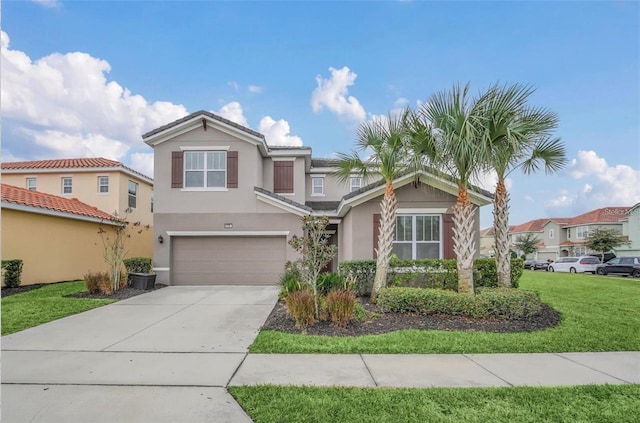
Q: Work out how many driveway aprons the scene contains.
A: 1